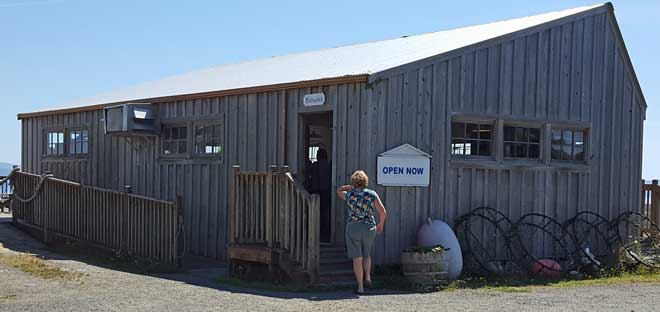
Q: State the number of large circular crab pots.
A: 4